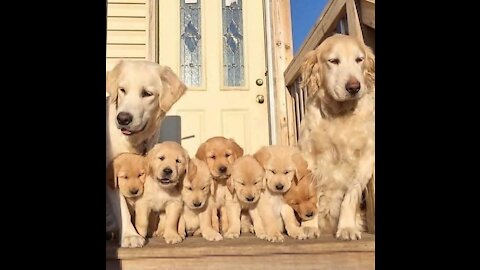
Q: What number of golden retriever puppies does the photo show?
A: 7